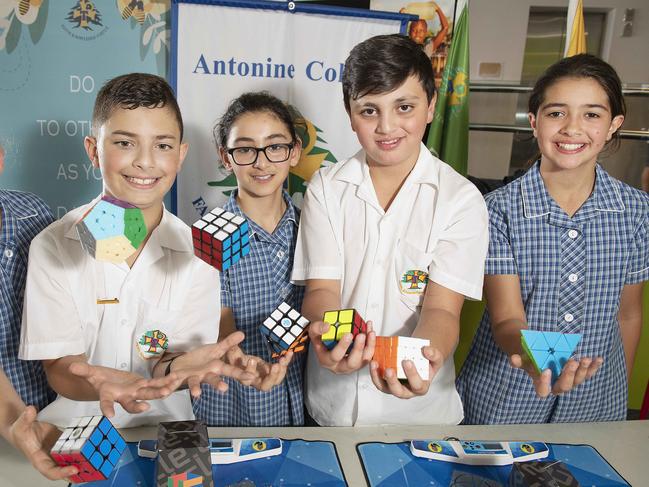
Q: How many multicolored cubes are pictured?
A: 5